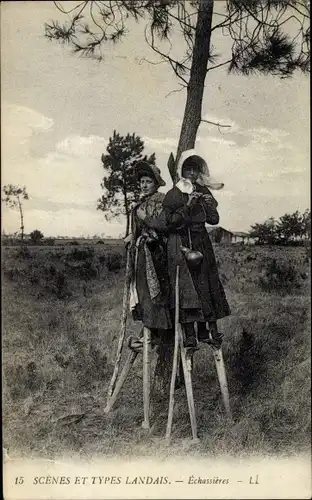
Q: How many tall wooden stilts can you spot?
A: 4